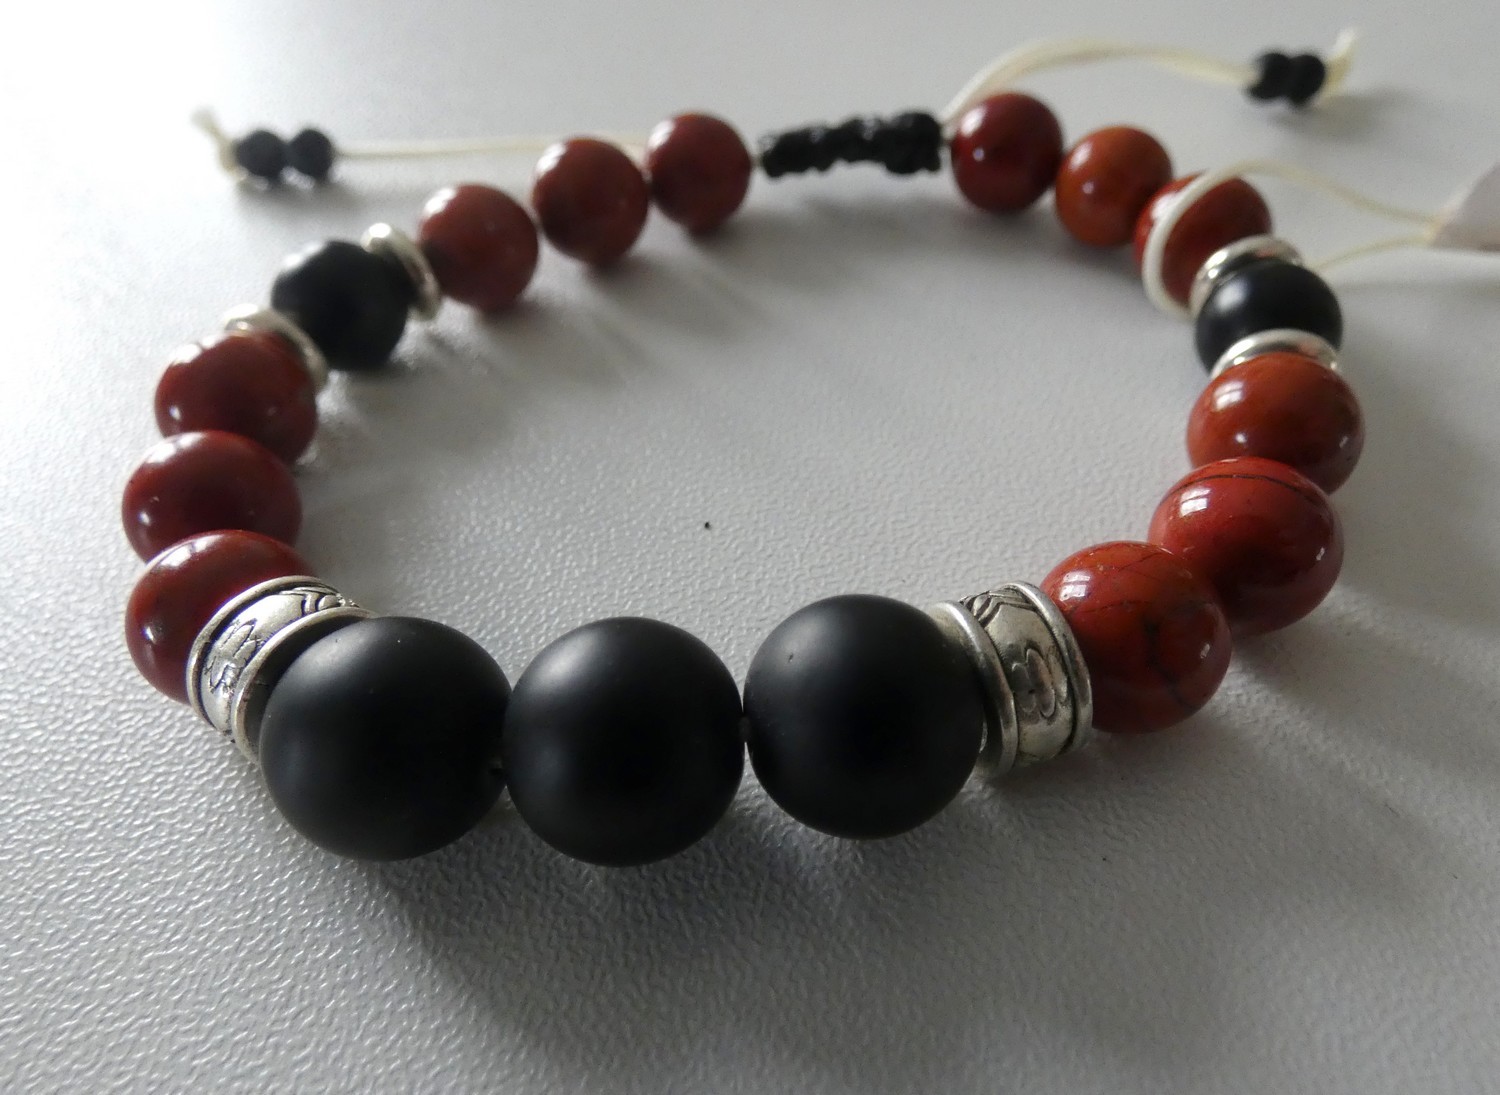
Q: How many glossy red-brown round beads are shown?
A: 12